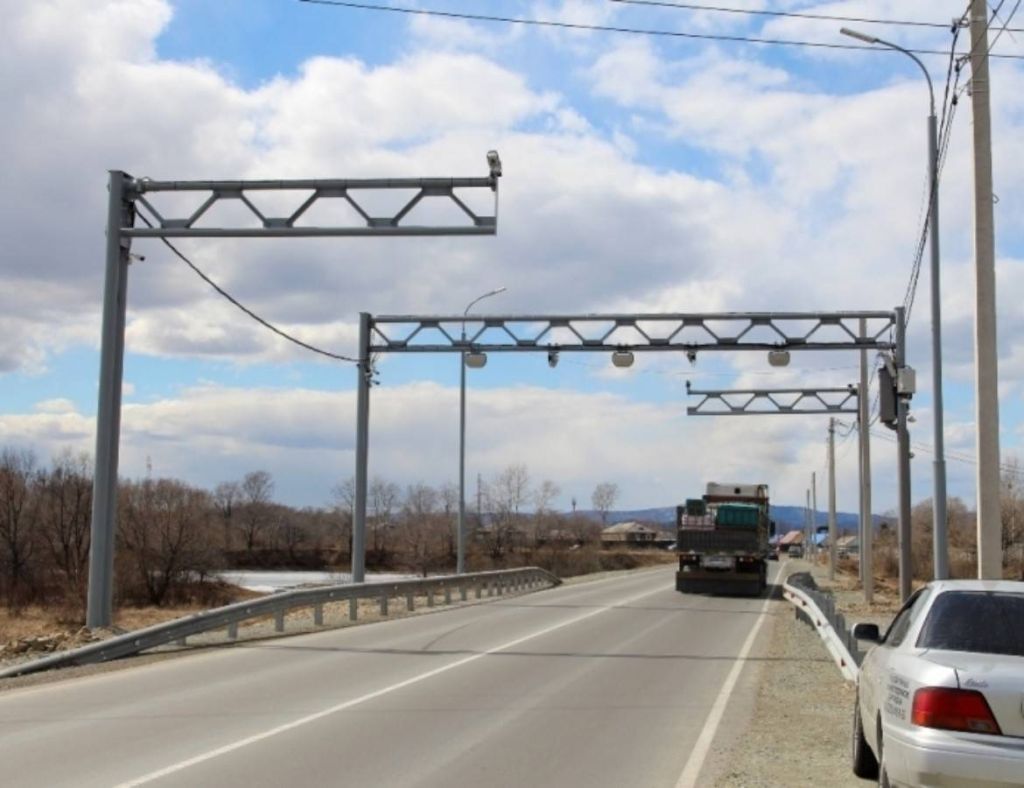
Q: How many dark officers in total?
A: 0